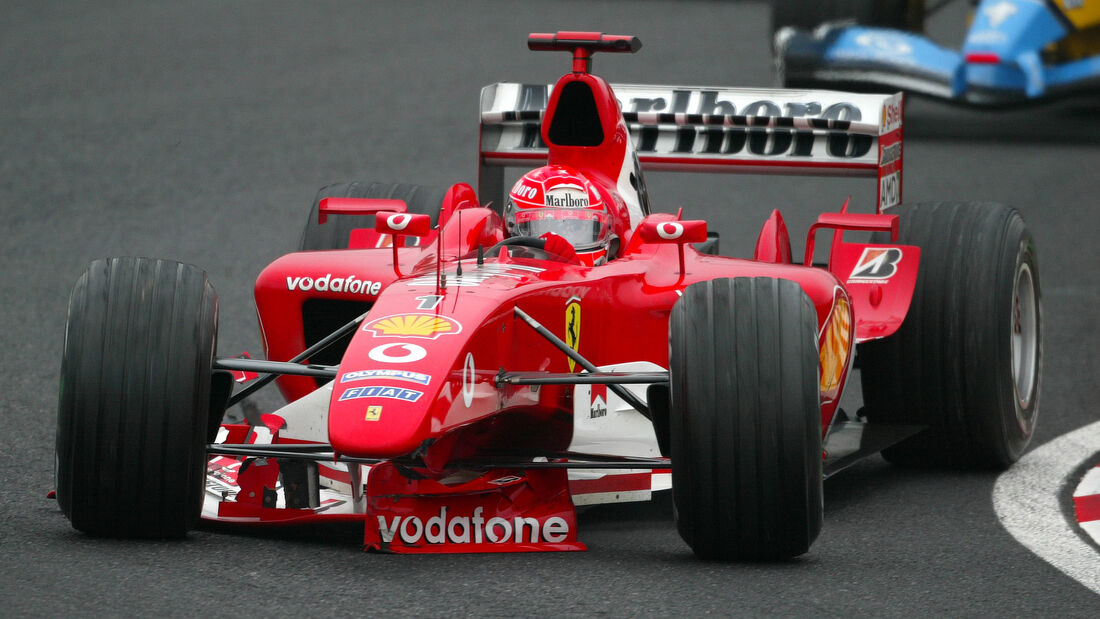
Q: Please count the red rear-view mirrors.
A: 2